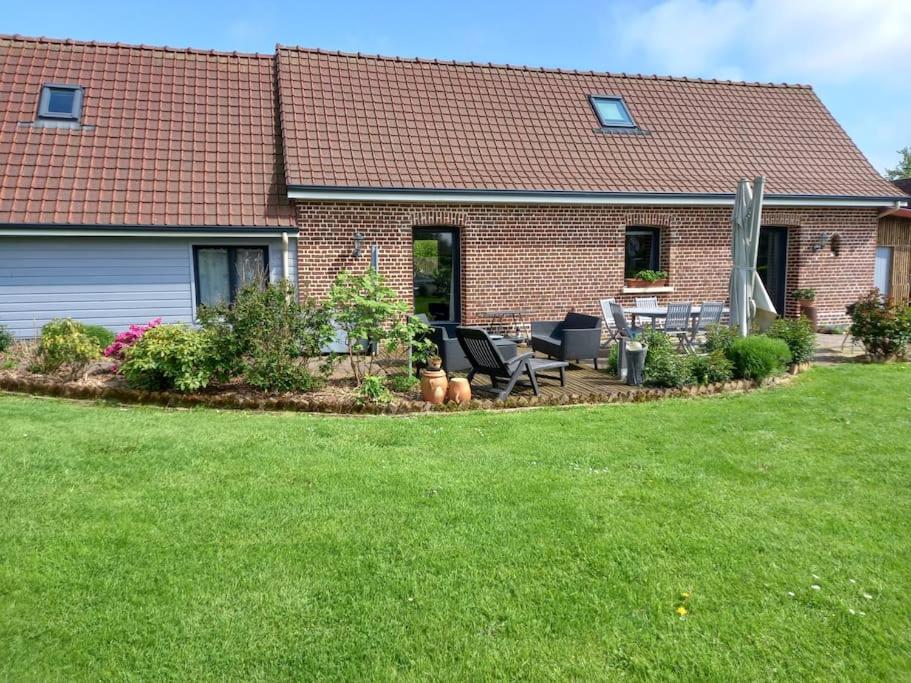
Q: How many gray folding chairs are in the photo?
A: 5